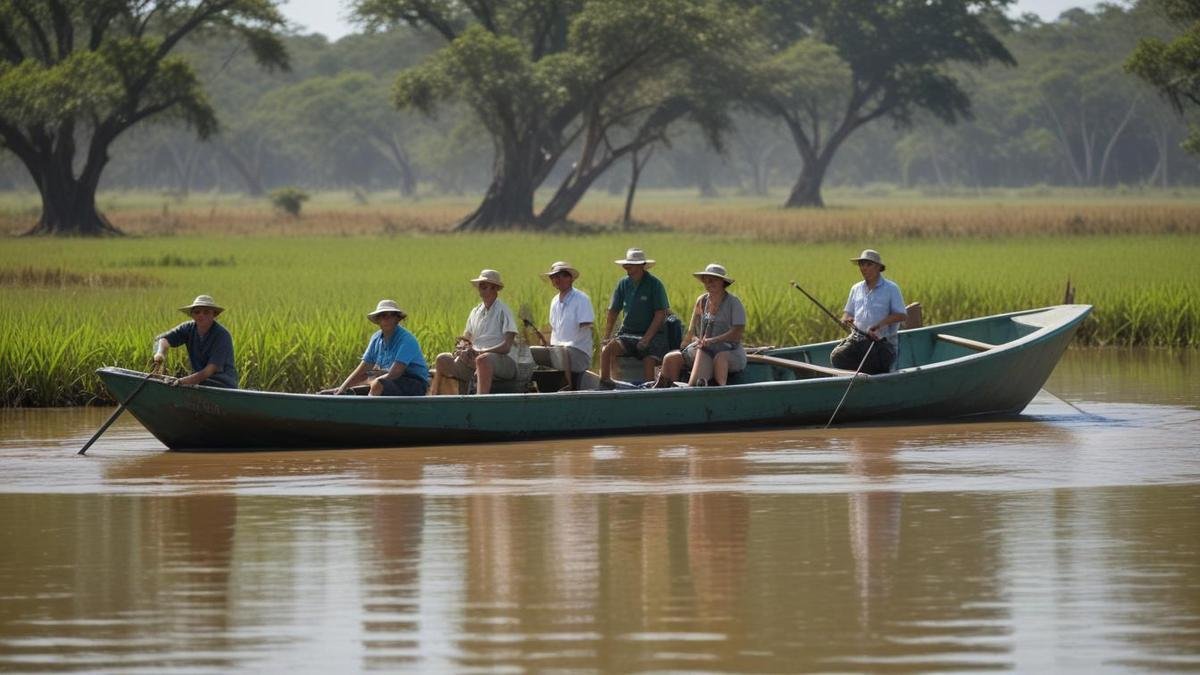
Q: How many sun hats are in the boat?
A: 7